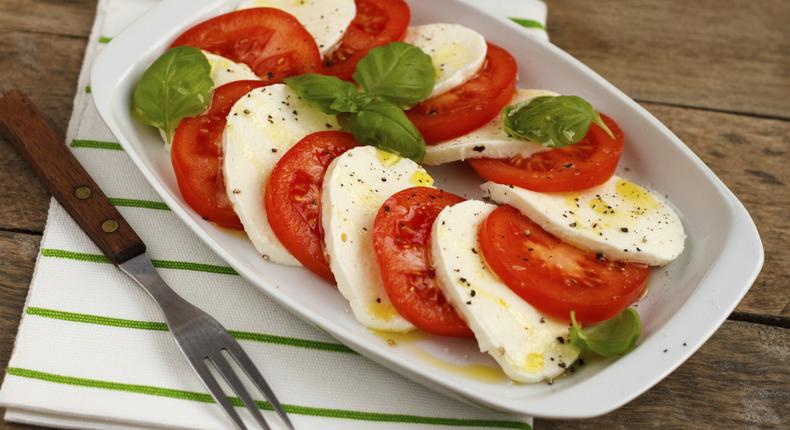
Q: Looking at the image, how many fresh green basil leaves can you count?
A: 6